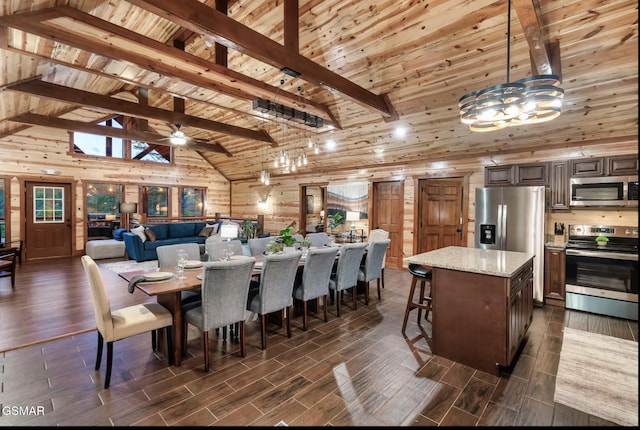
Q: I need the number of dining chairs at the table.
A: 12